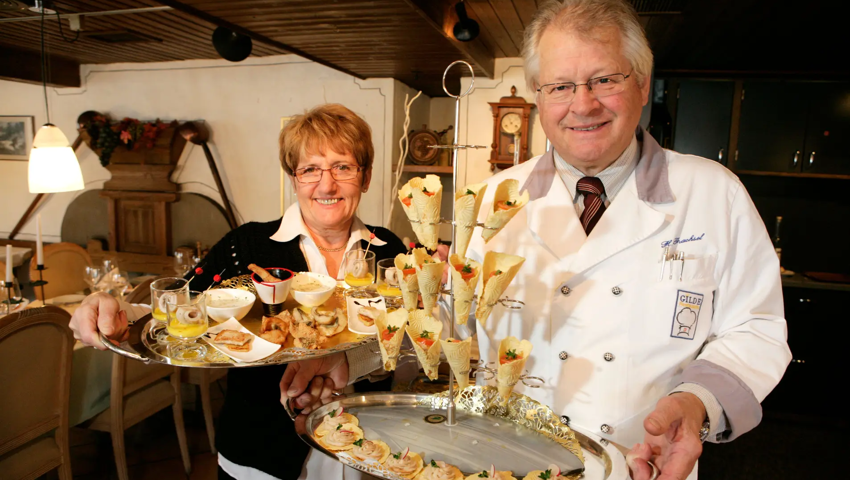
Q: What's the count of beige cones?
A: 12